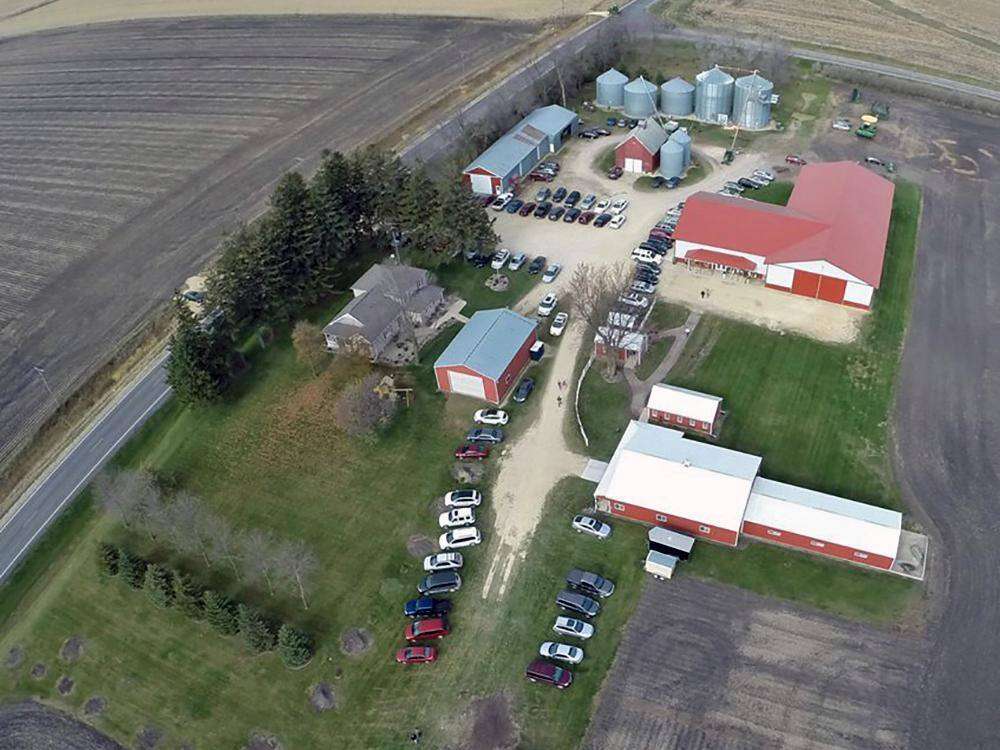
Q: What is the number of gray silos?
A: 7